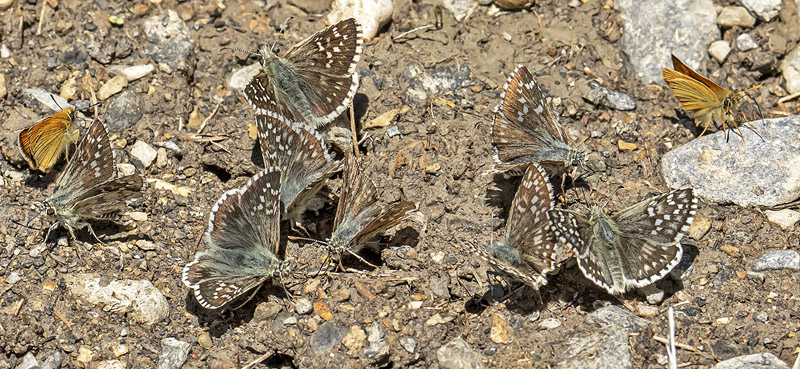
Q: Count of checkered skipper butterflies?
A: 8